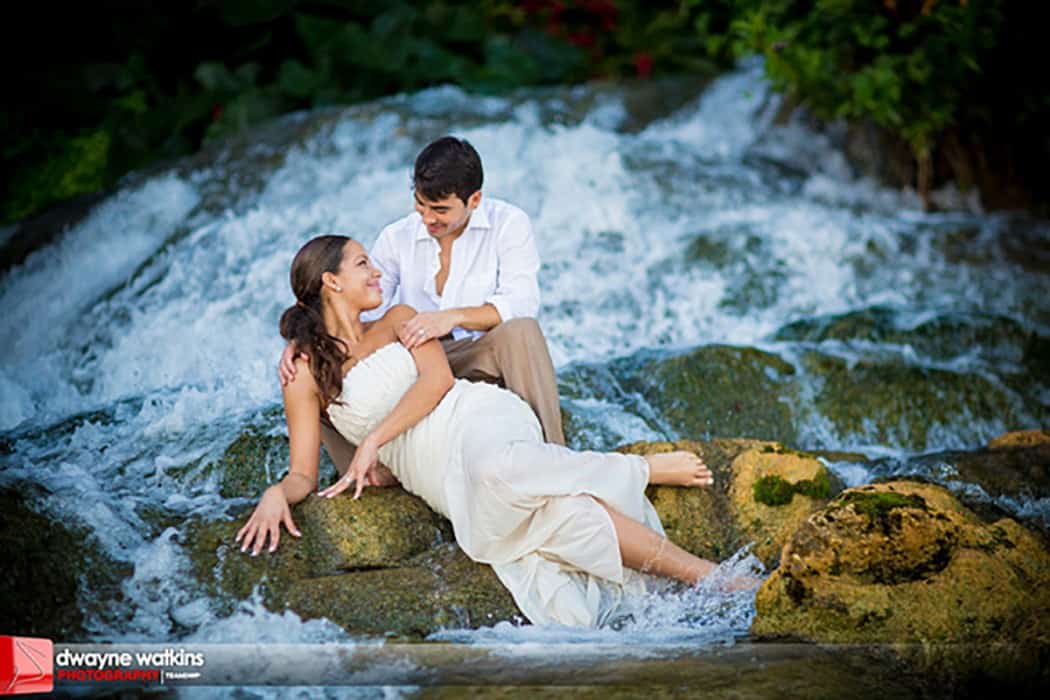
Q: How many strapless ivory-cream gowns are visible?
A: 1